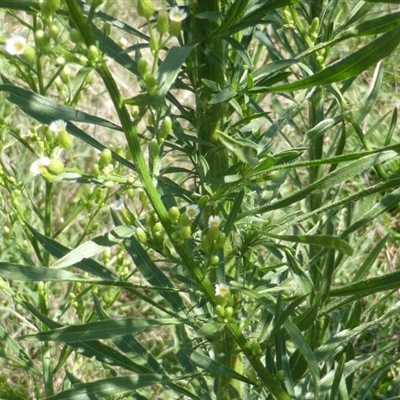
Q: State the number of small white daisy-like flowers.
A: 8